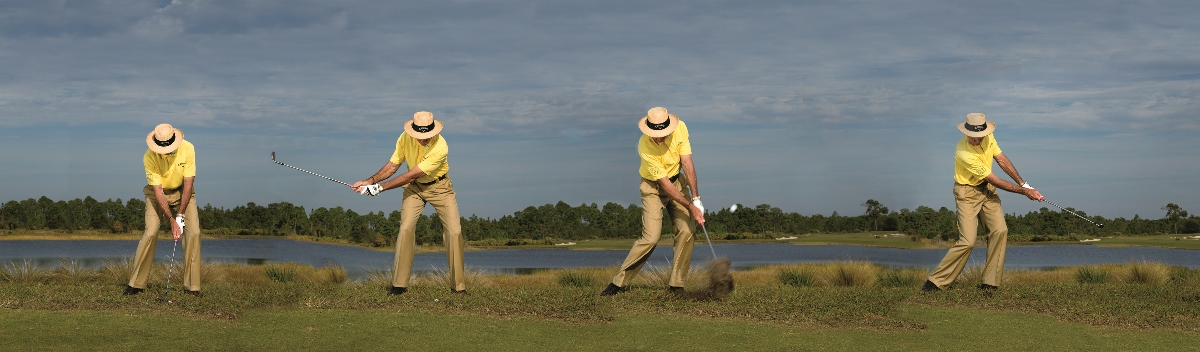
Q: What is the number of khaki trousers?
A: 4